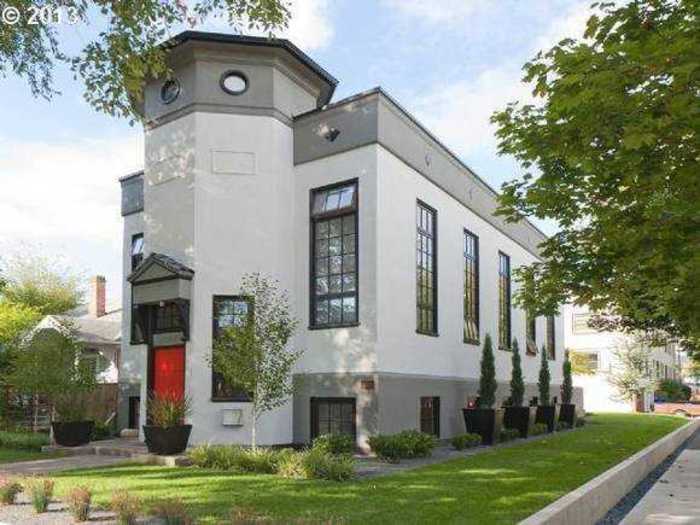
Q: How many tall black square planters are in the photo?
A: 4